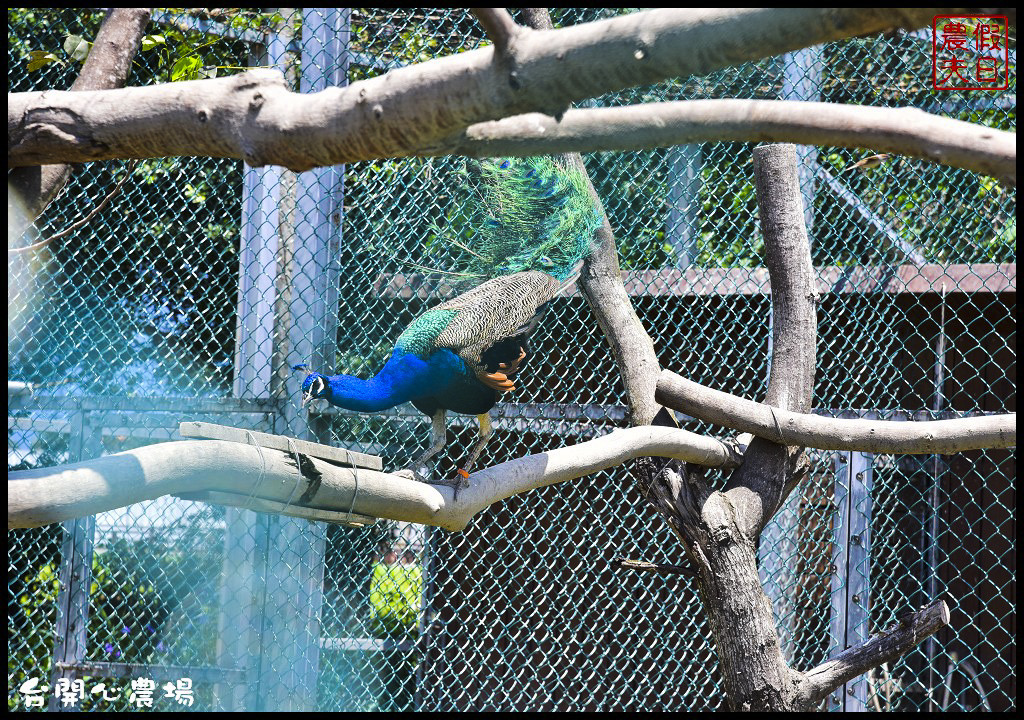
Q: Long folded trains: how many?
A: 1